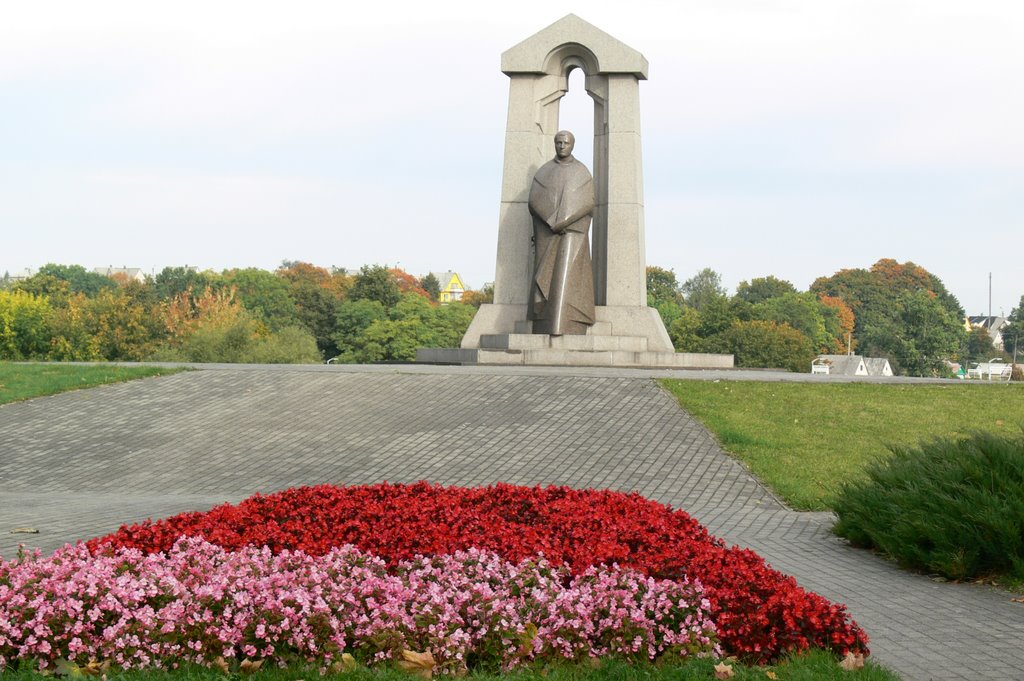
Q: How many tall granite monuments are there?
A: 1